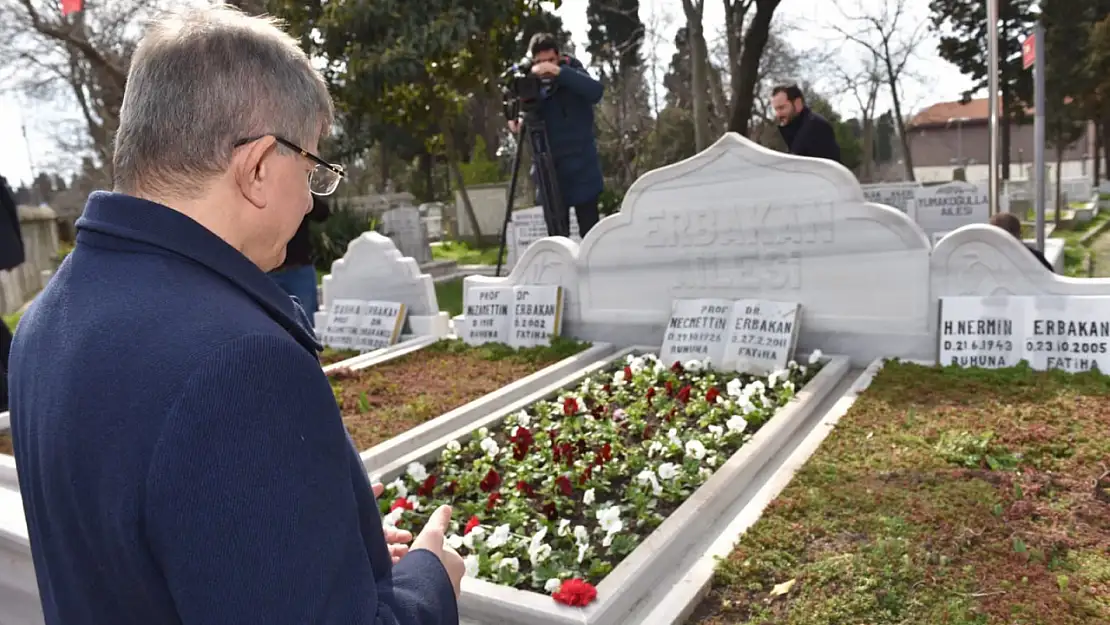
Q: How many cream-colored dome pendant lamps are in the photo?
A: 0